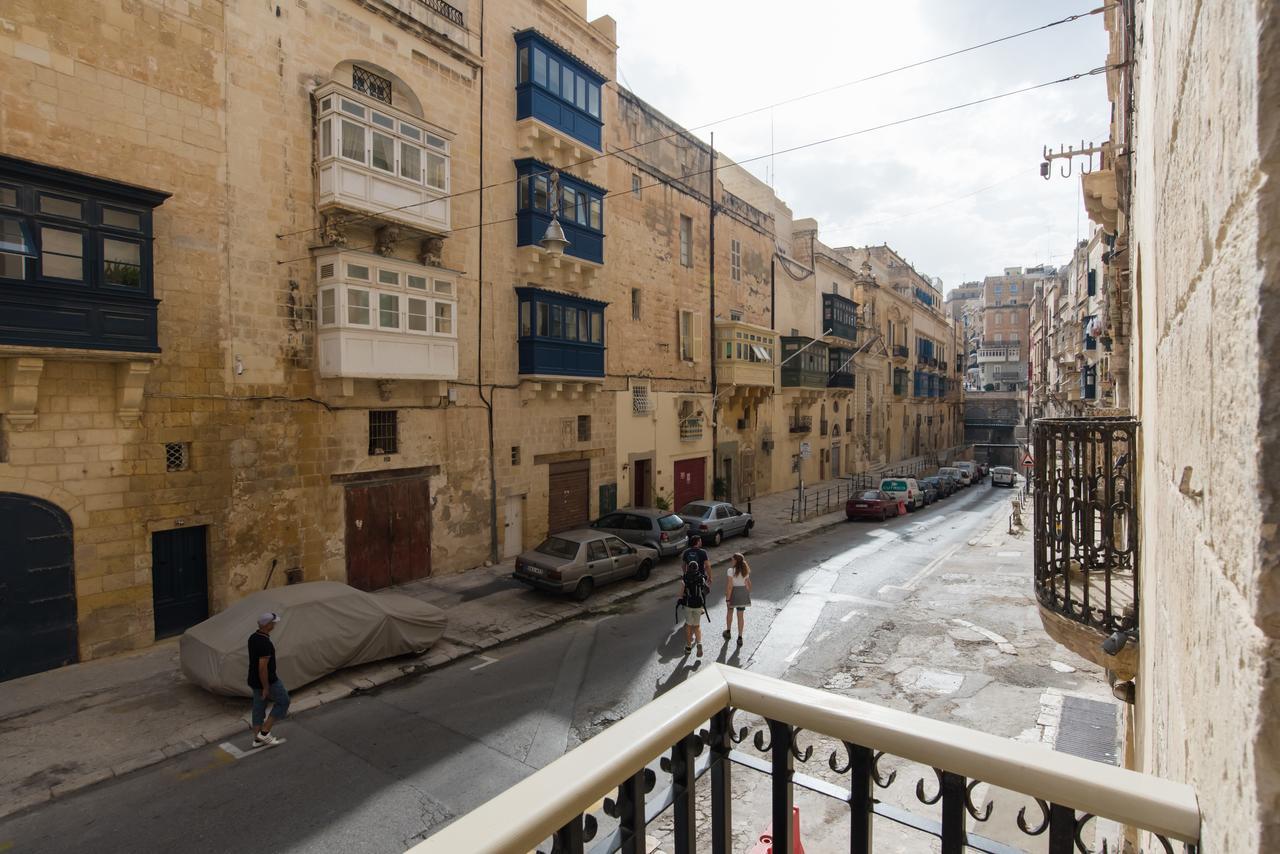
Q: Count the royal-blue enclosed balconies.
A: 3